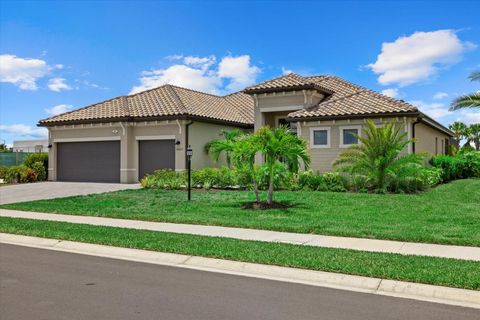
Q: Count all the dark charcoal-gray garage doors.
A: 2